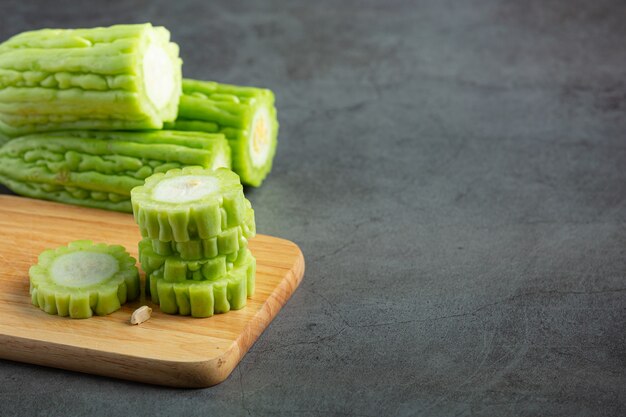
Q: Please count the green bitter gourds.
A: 3